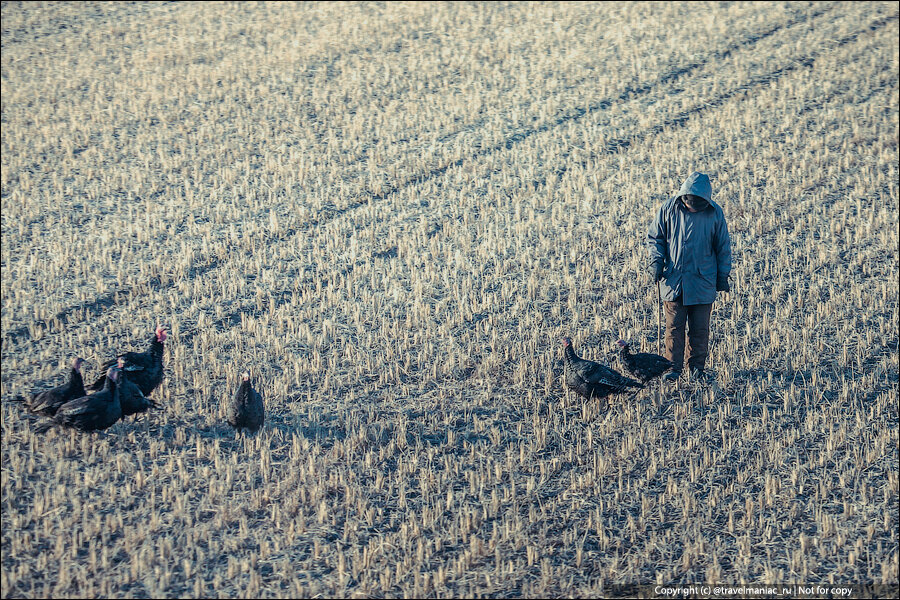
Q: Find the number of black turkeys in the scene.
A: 7